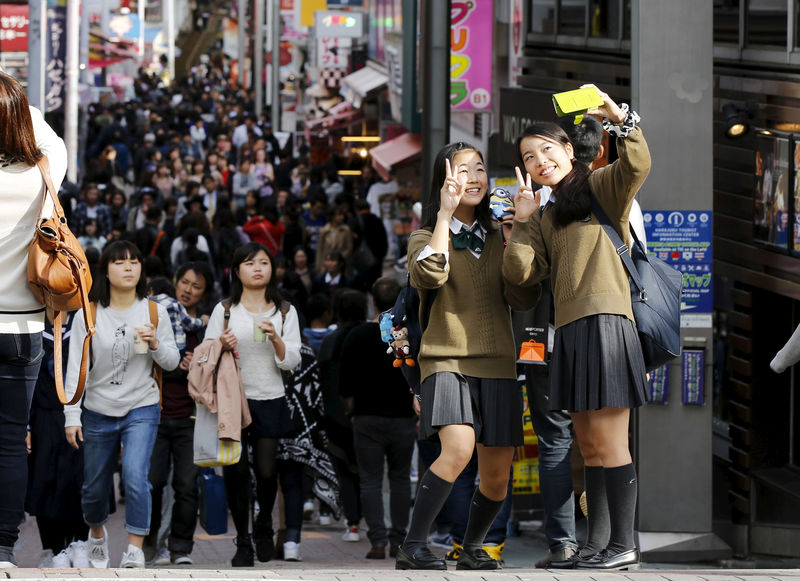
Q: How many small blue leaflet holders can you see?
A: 2